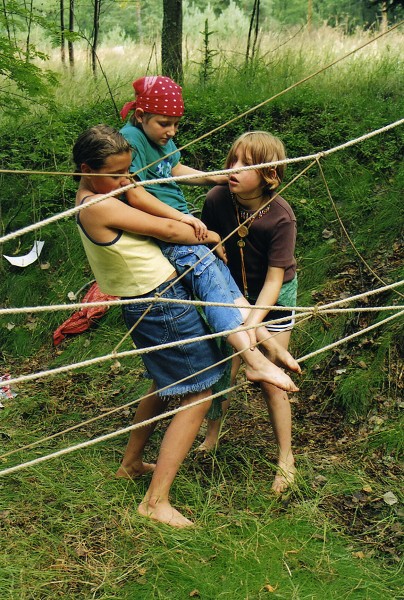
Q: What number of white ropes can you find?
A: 4